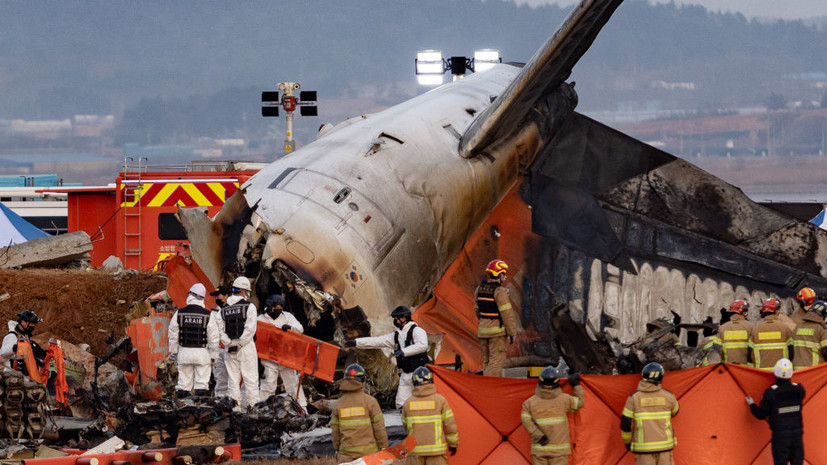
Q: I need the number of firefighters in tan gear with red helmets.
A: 4